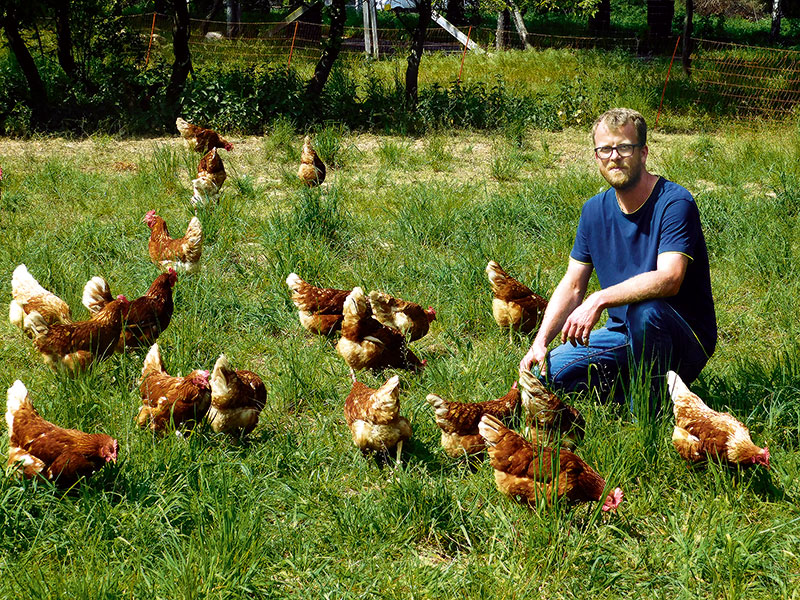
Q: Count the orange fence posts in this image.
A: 4